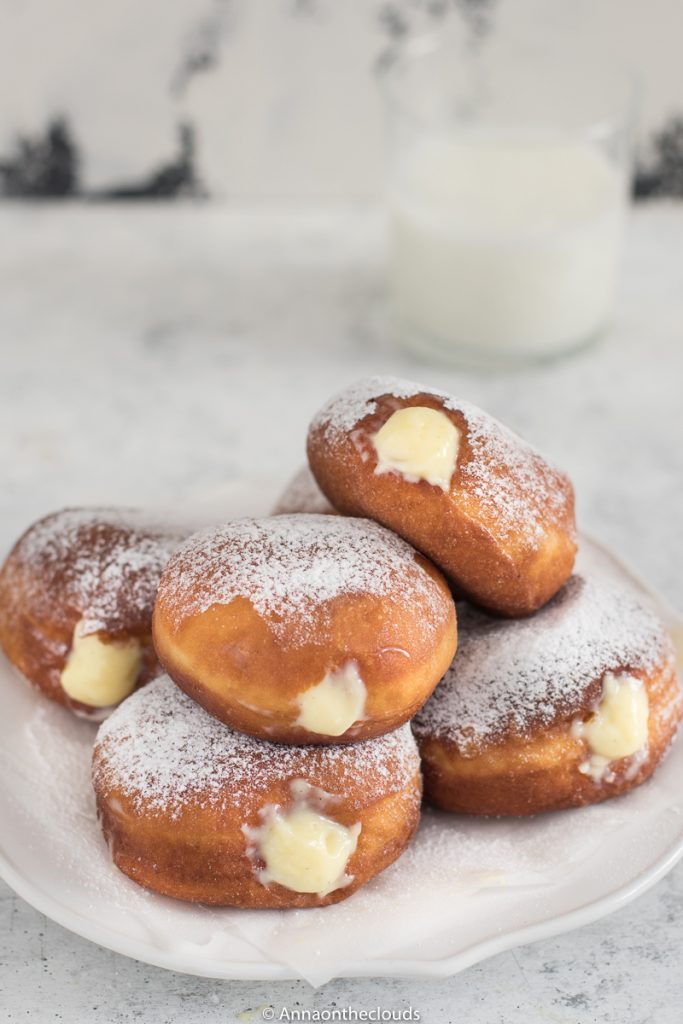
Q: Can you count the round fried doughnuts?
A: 6